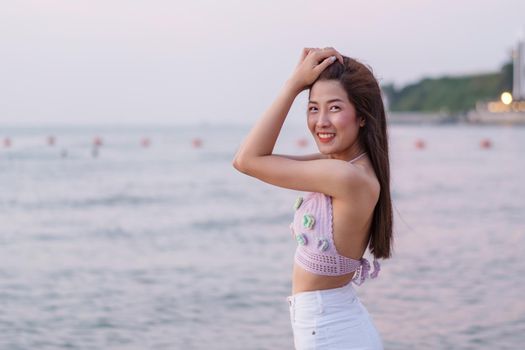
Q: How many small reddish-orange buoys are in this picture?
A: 8